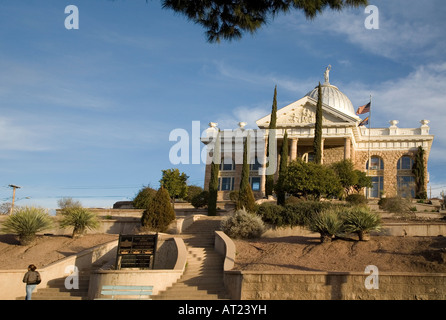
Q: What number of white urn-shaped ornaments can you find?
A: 4